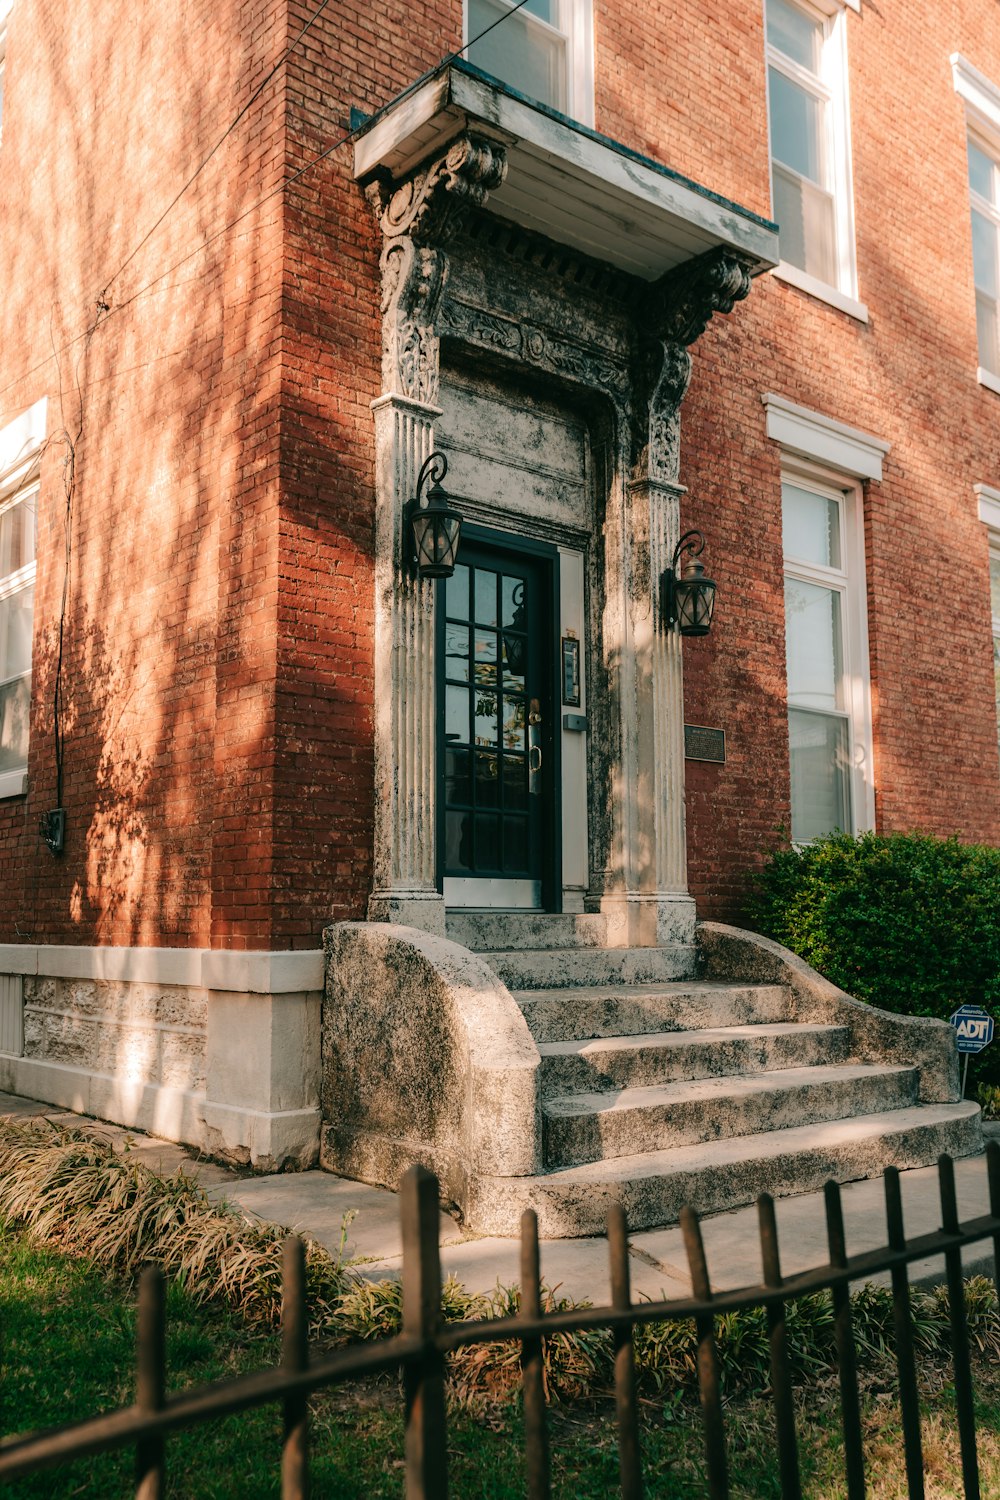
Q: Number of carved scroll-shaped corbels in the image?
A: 2